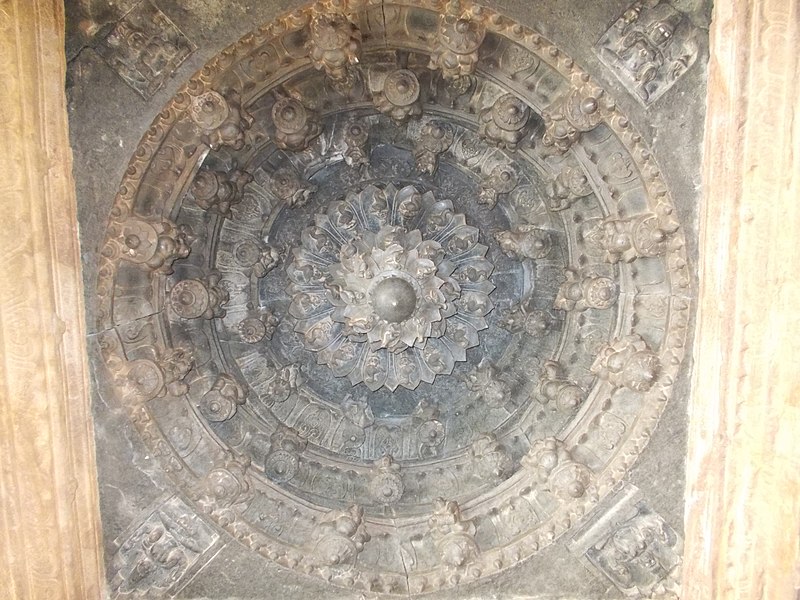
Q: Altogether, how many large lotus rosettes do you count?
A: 1